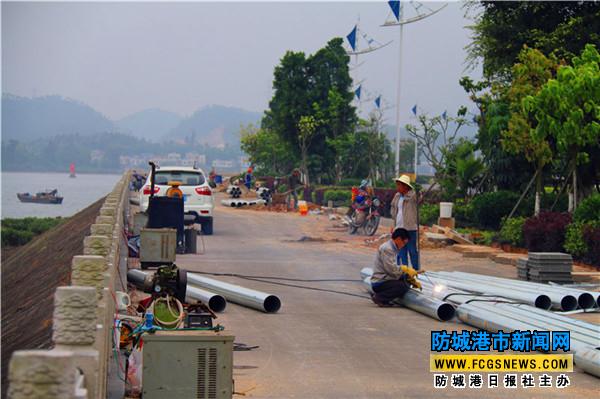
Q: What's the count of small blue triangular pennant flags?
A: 6